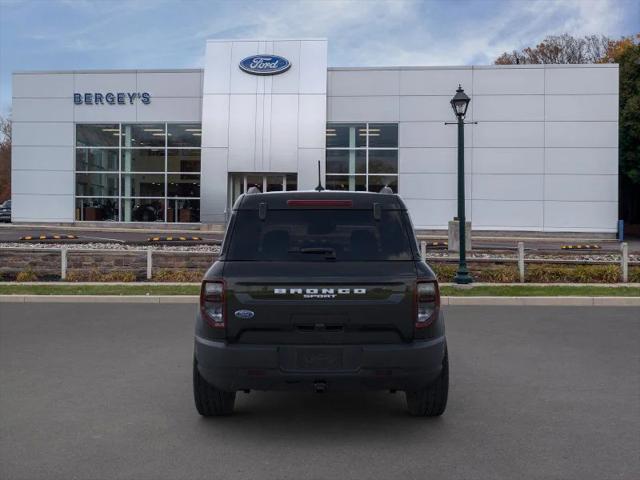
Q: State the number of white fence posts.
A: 5